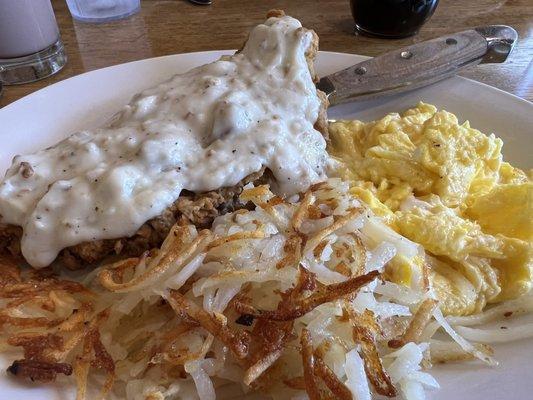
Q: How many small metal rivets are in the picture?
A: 3